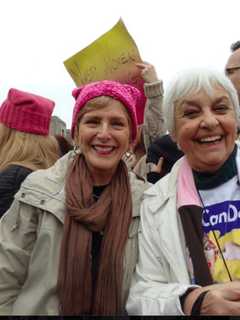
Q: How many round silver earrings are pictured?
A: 2